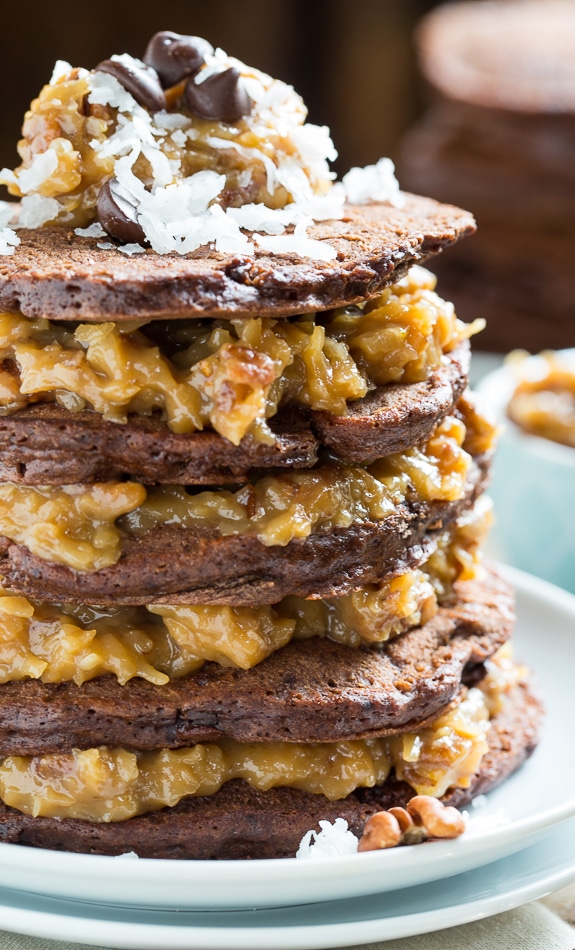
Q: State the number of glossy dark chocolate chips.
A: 4